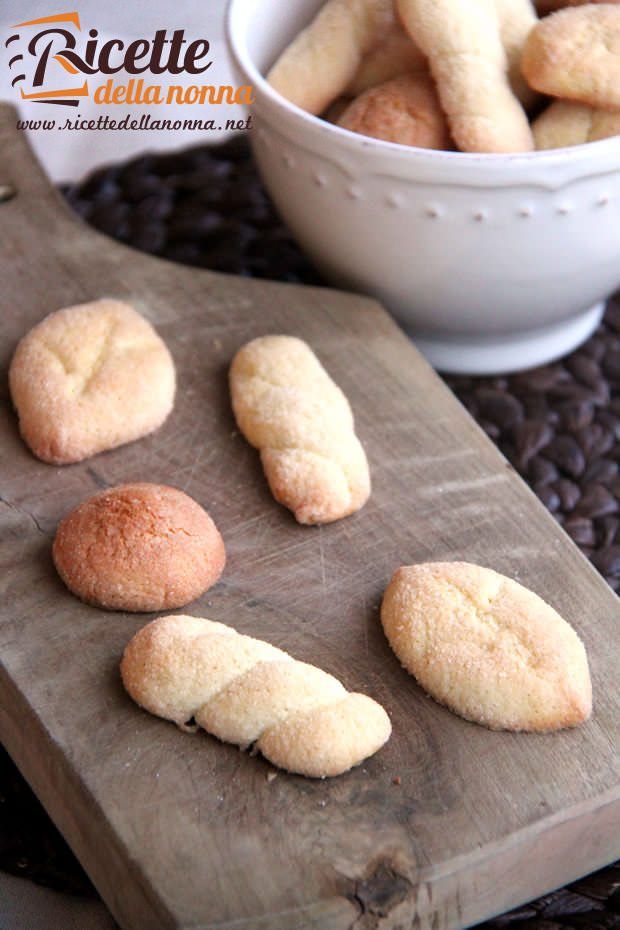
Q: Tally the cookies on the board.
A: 5